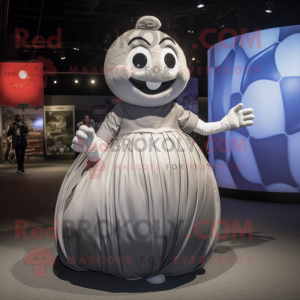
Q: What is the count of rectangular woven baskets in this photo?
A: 0